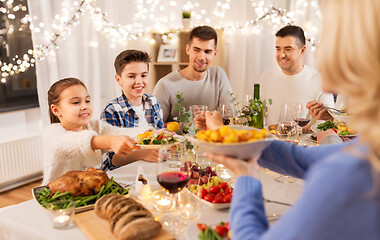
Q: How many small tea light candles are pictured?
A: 3